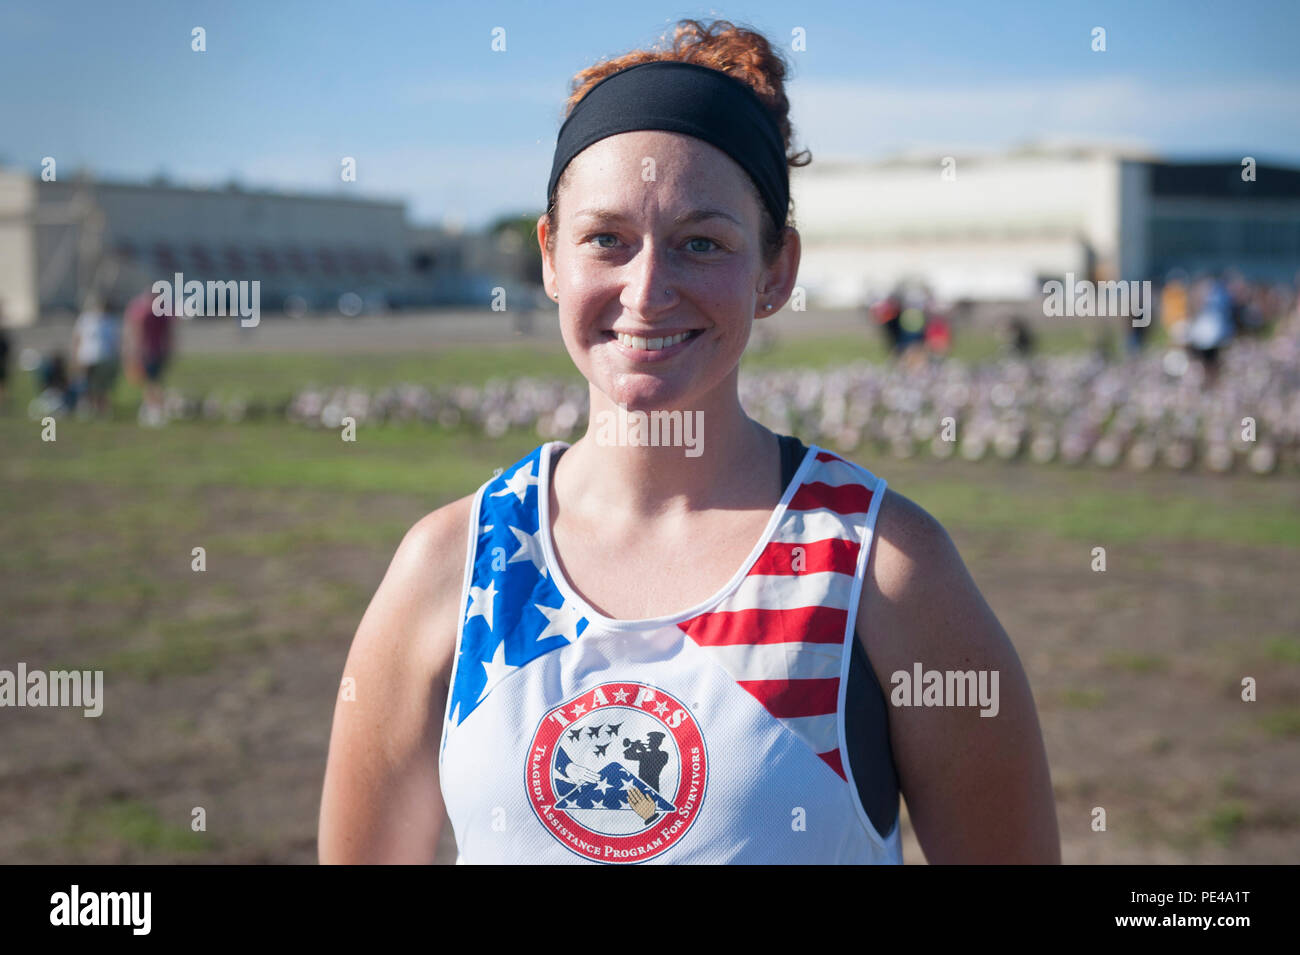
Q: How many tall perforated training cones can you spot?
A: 0